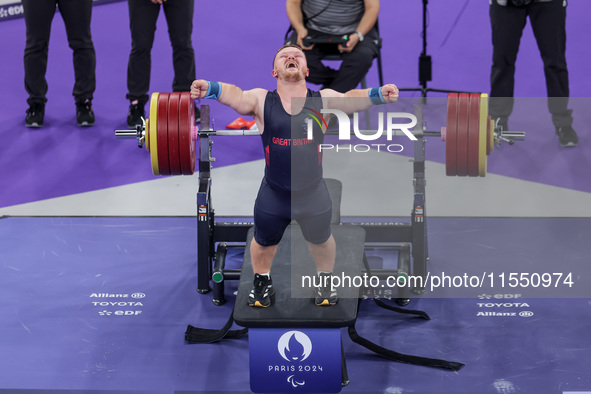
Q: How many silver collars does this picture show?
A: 2